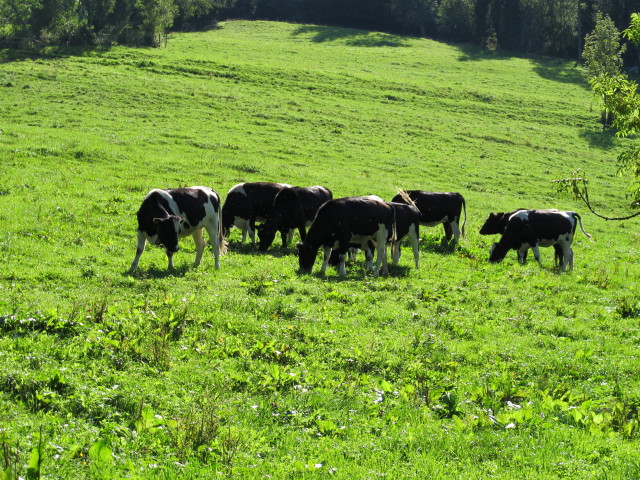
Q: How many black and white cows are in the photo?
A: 8